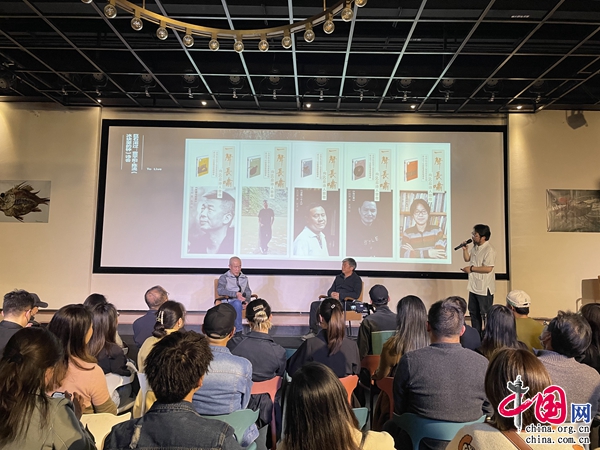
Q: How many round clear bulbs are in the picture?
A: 13